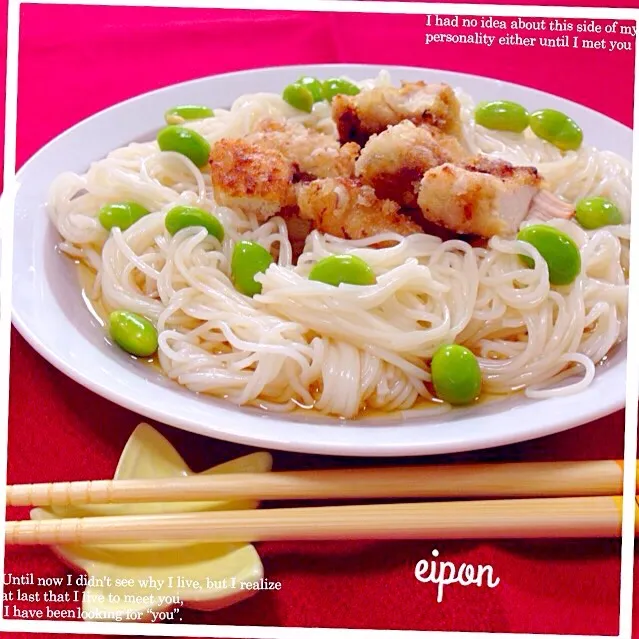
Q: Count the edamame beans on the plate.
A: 15